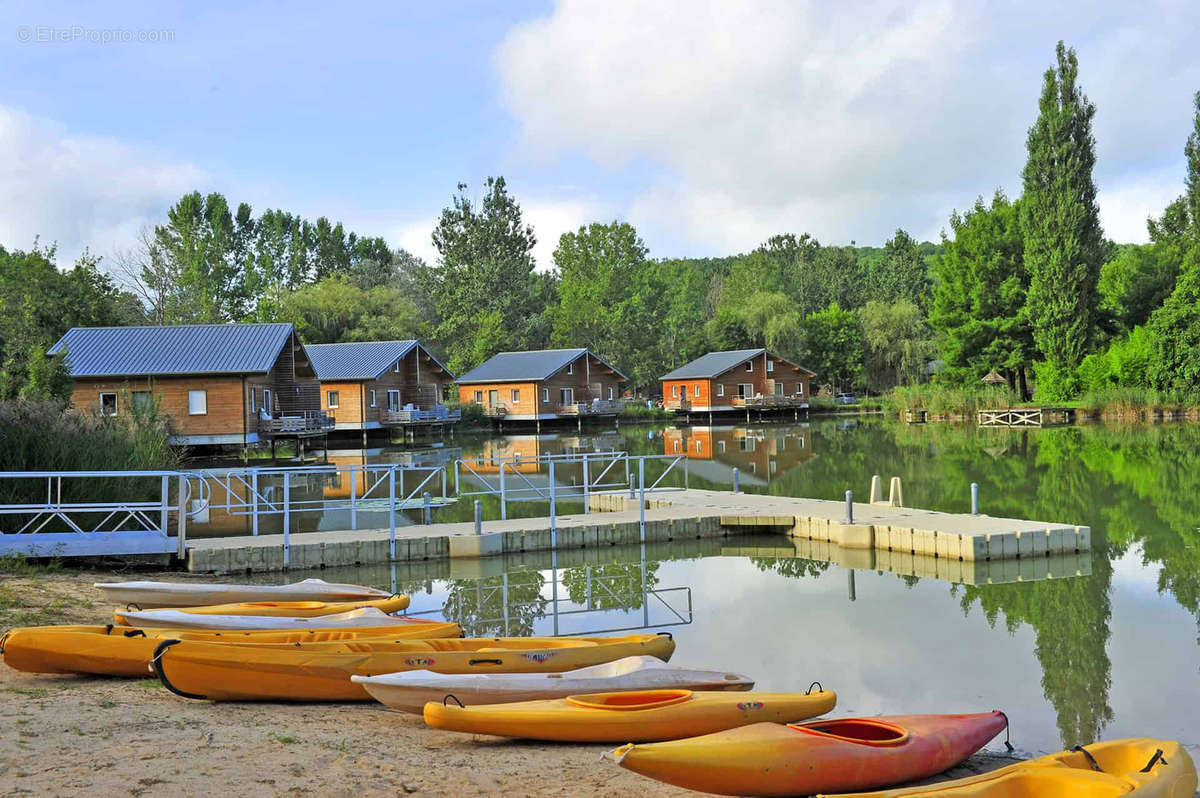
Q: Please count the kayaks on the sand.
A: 9